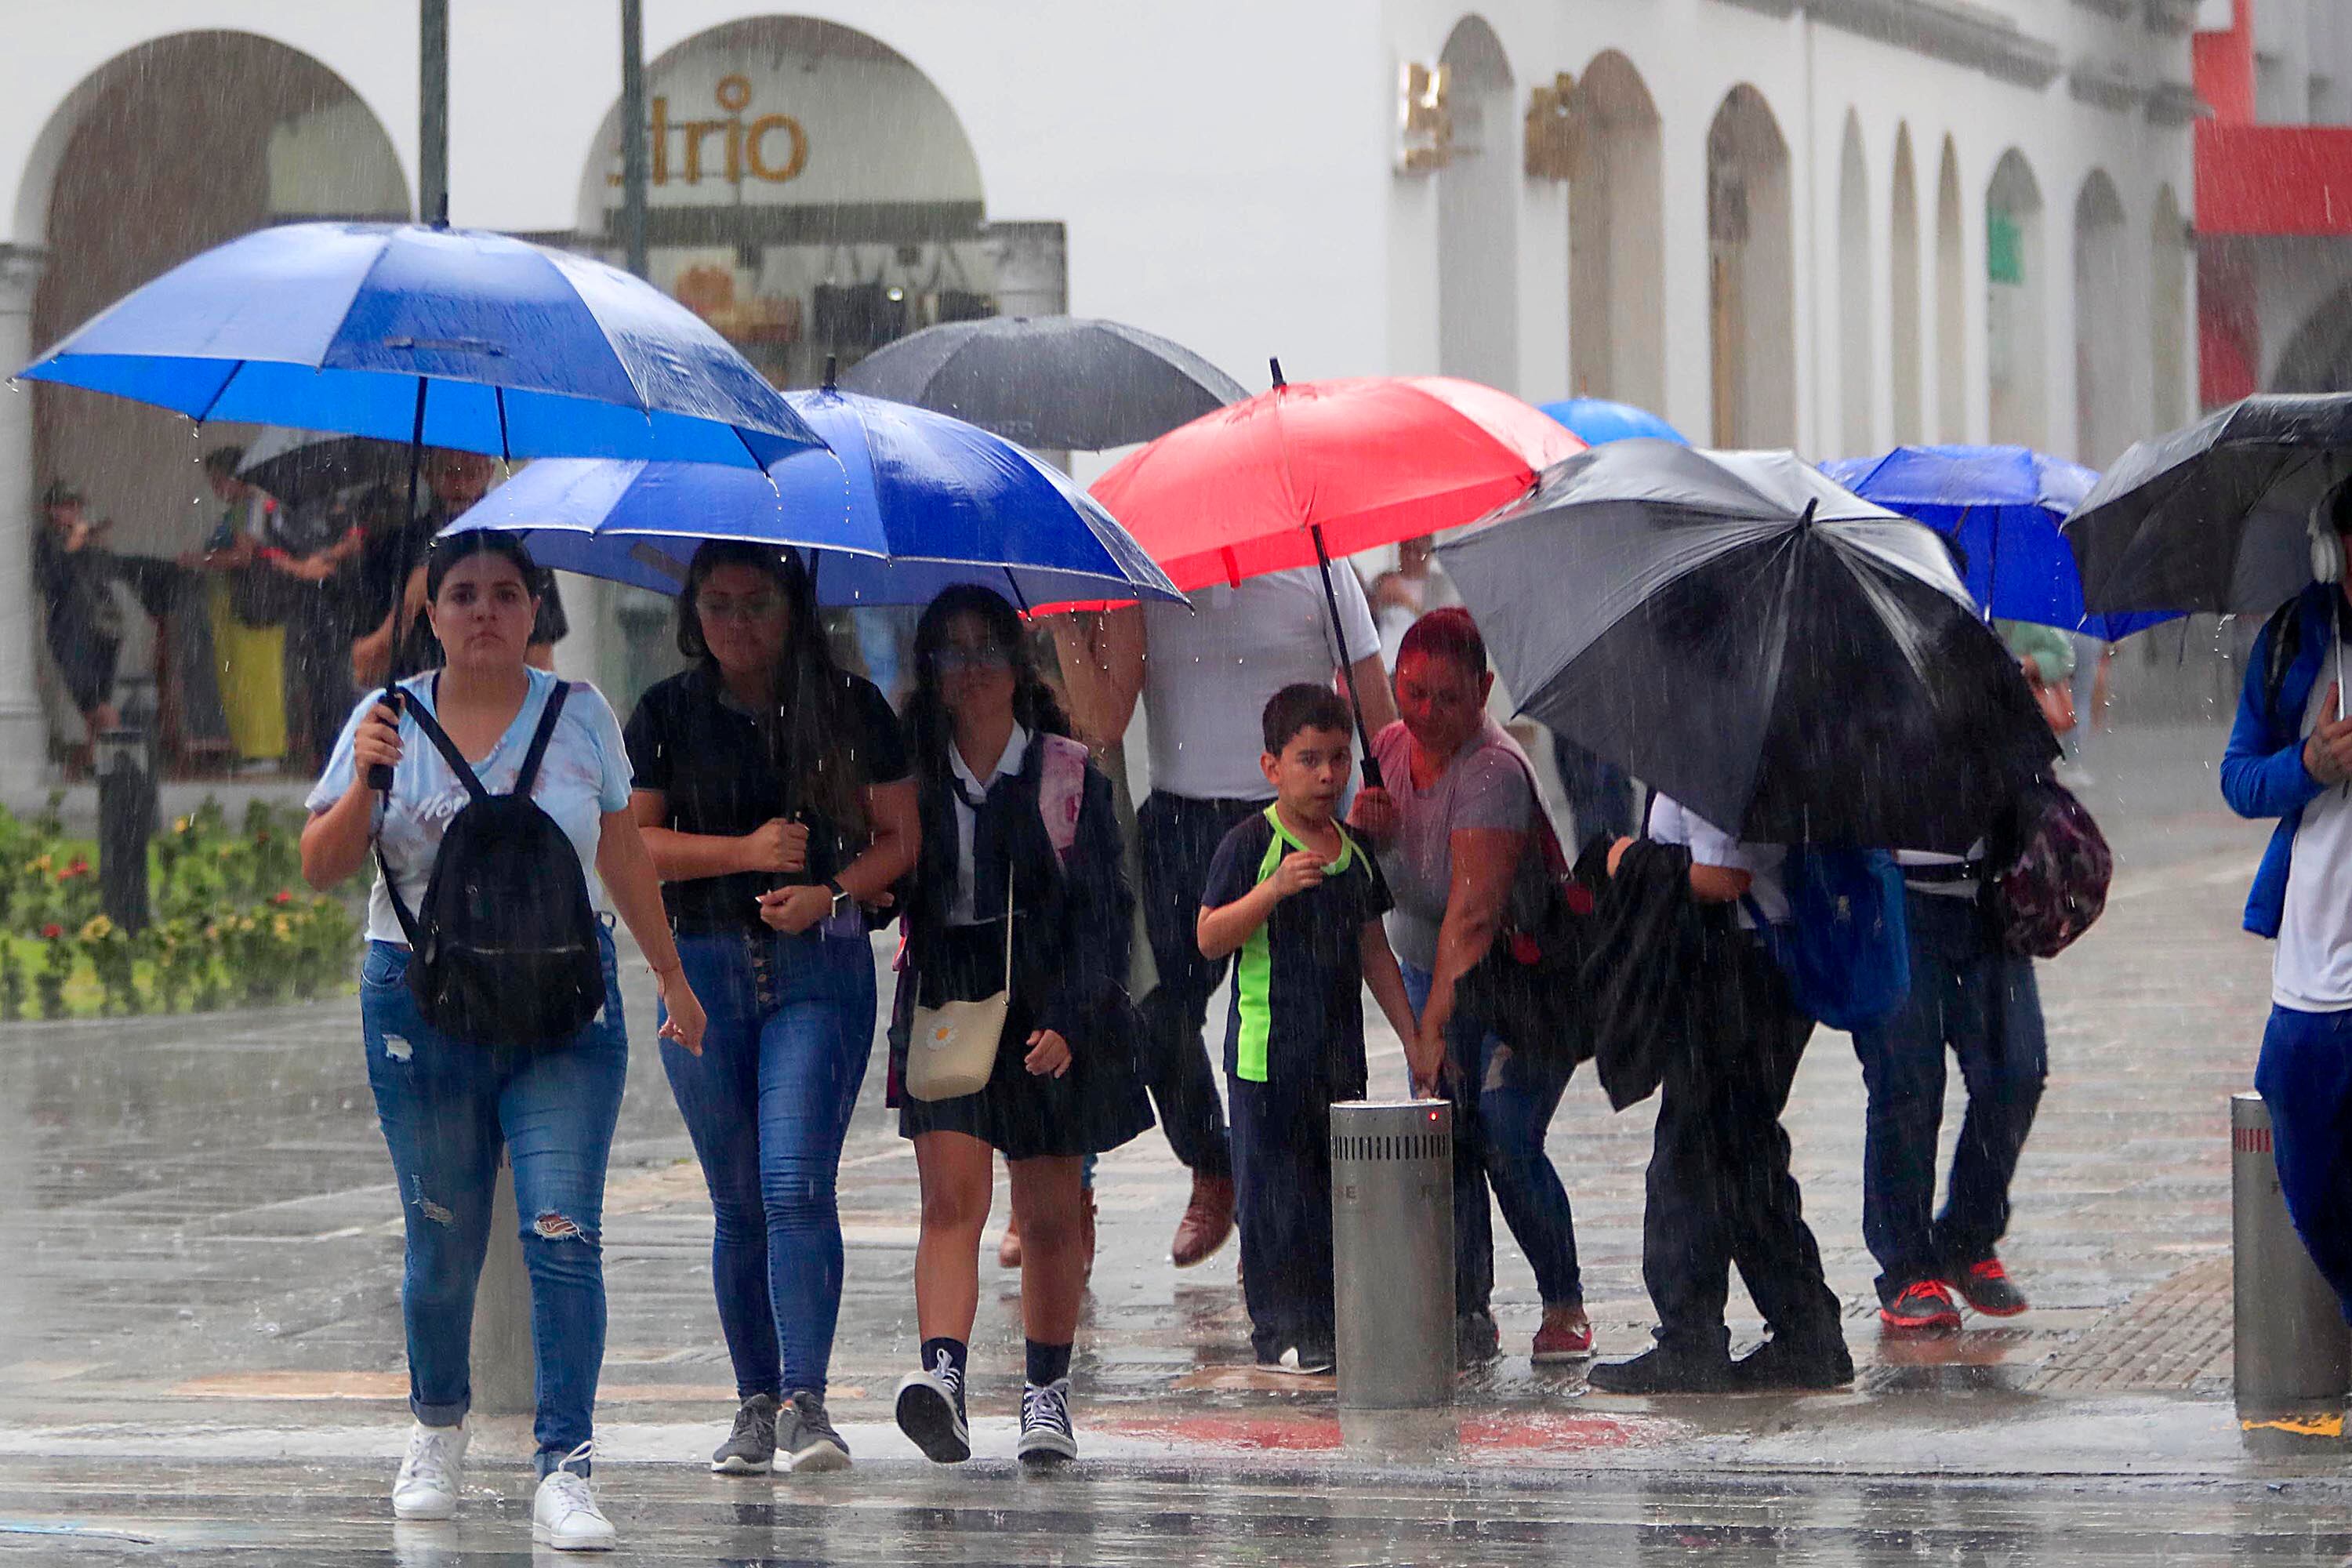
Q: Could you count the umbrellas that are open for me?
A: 9